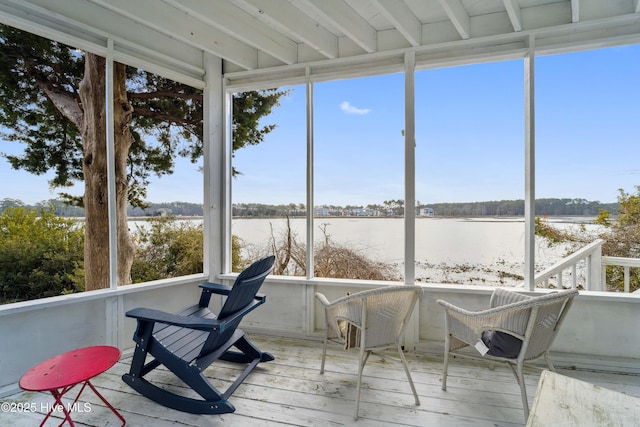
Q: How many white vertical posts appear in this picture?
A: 5